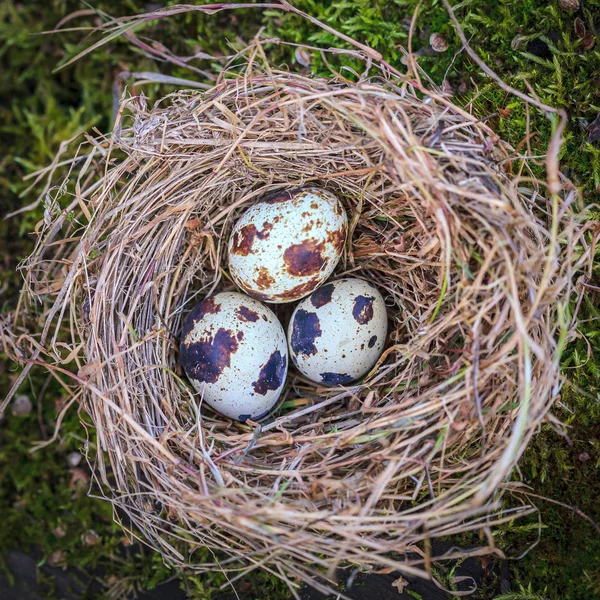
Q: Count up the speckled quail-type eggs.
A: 3